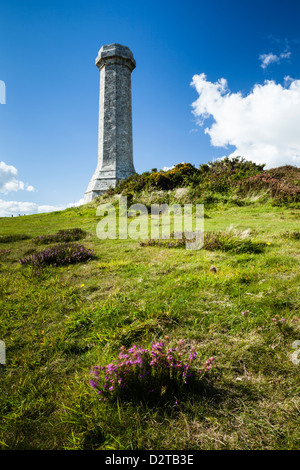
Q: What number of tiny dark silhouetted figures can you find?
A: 3